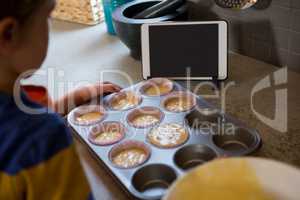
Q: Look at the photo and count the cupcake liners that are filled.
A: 8